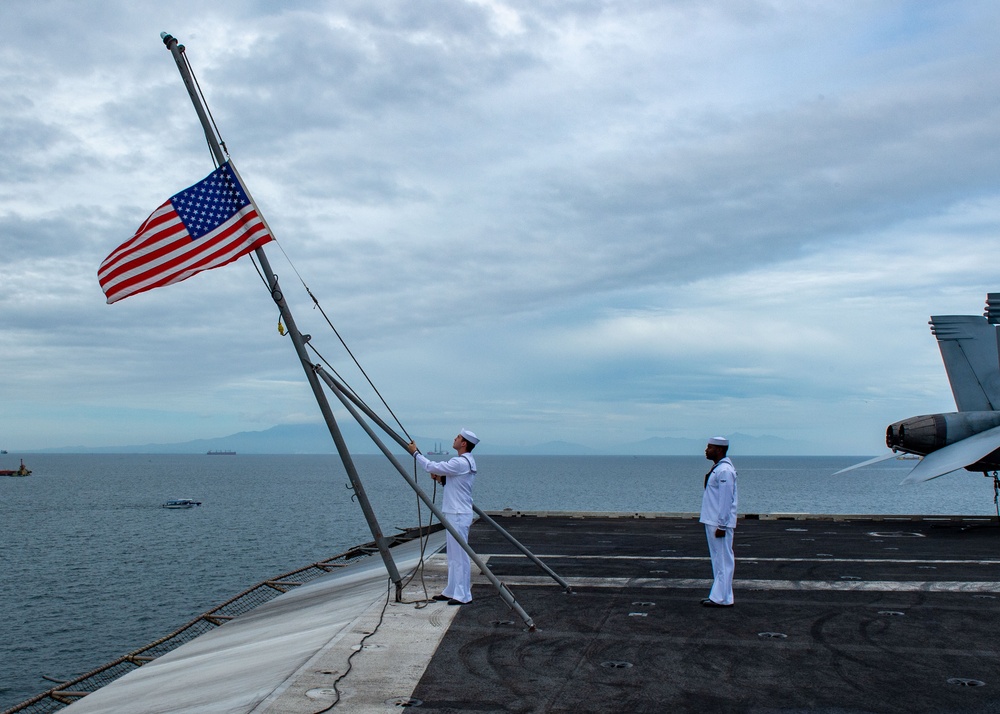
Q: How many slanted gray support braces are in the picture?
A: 2